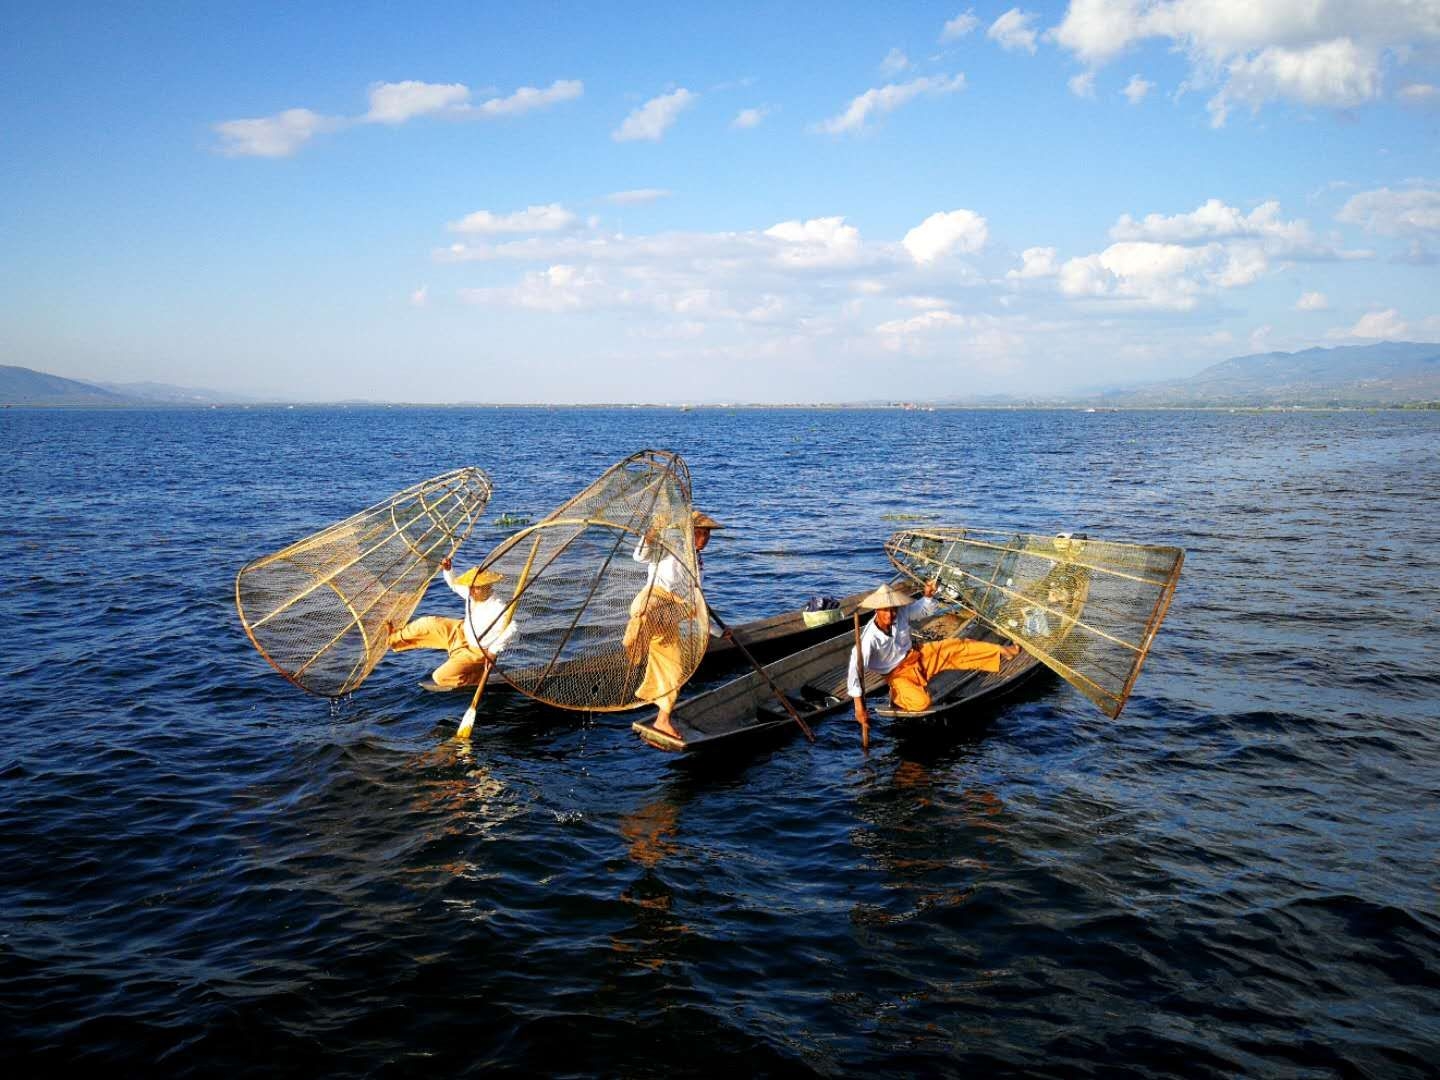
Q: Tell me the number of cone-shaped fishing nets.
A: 3